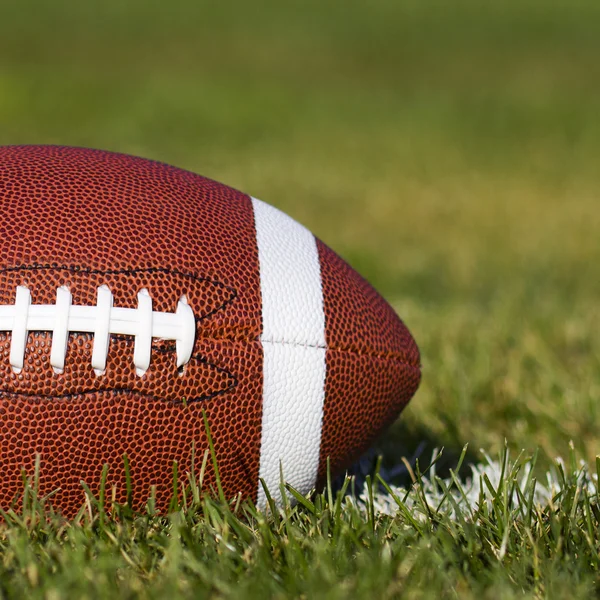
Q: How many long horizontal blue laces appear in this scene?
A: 0